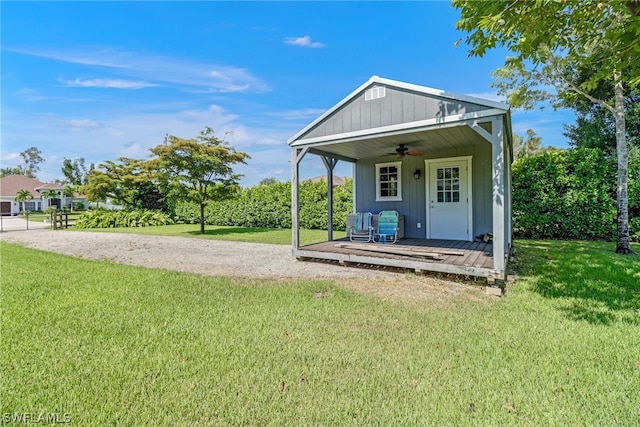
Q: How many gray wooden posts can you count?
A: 3